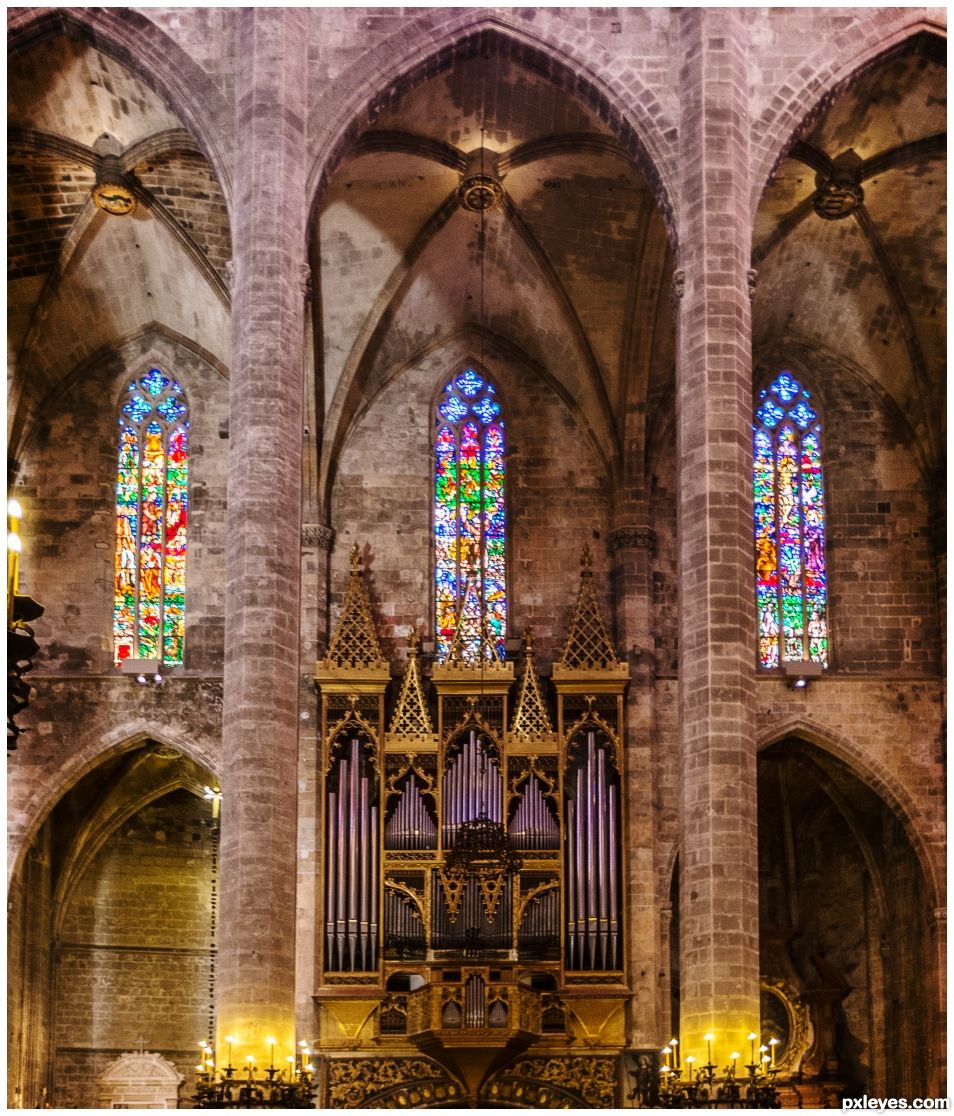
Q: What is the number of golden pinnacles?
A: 5